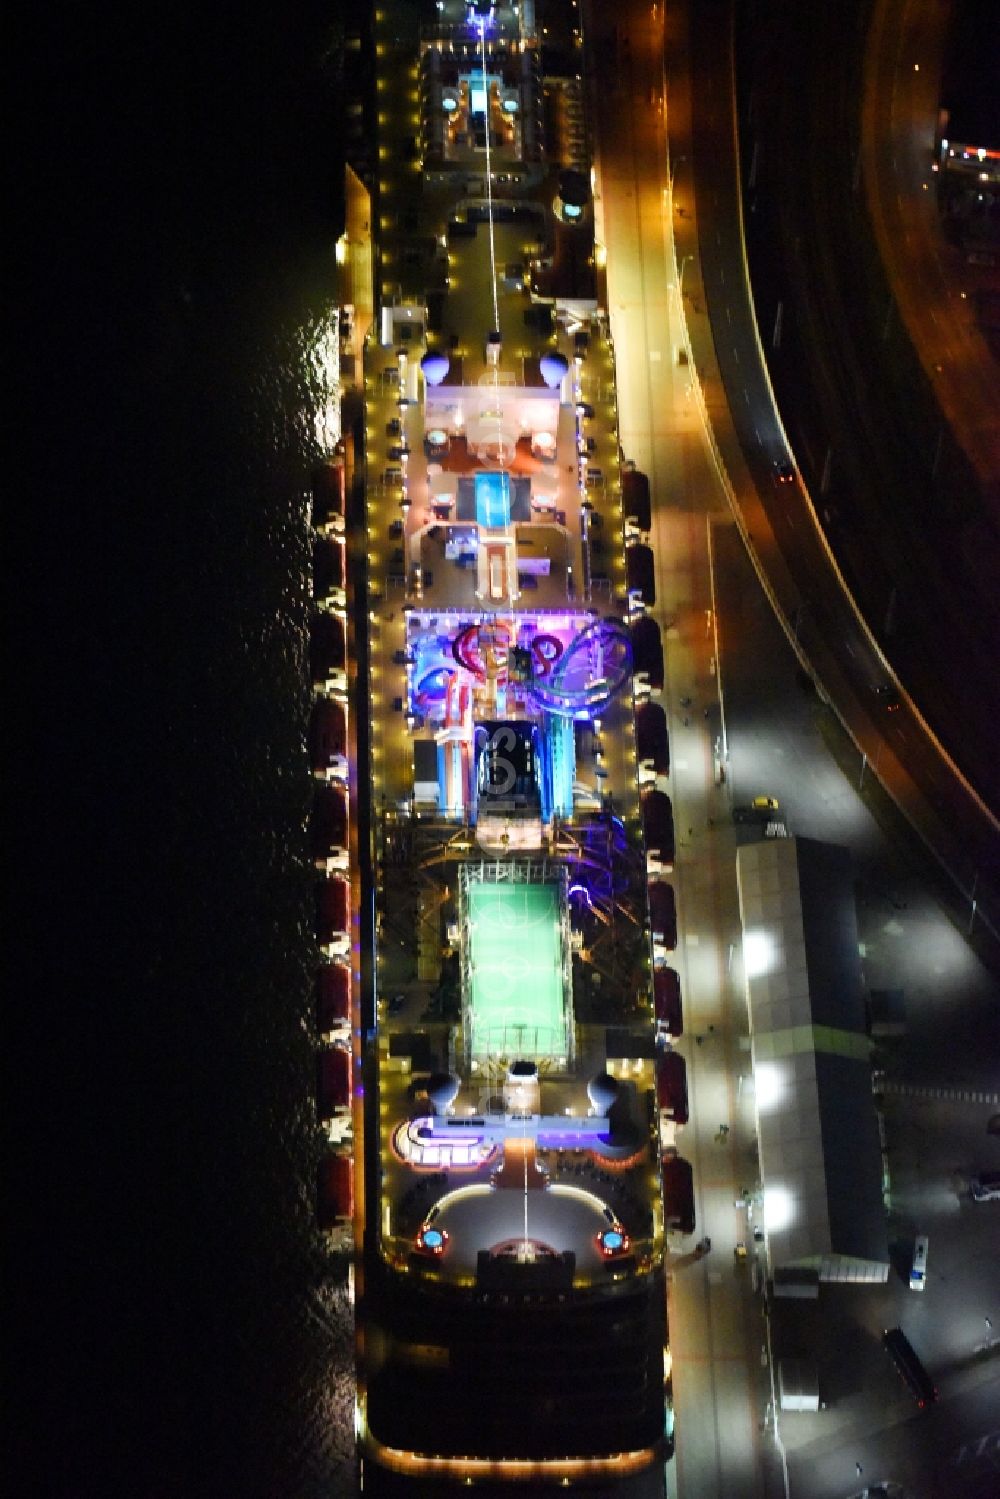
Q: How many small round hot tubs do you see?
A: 9